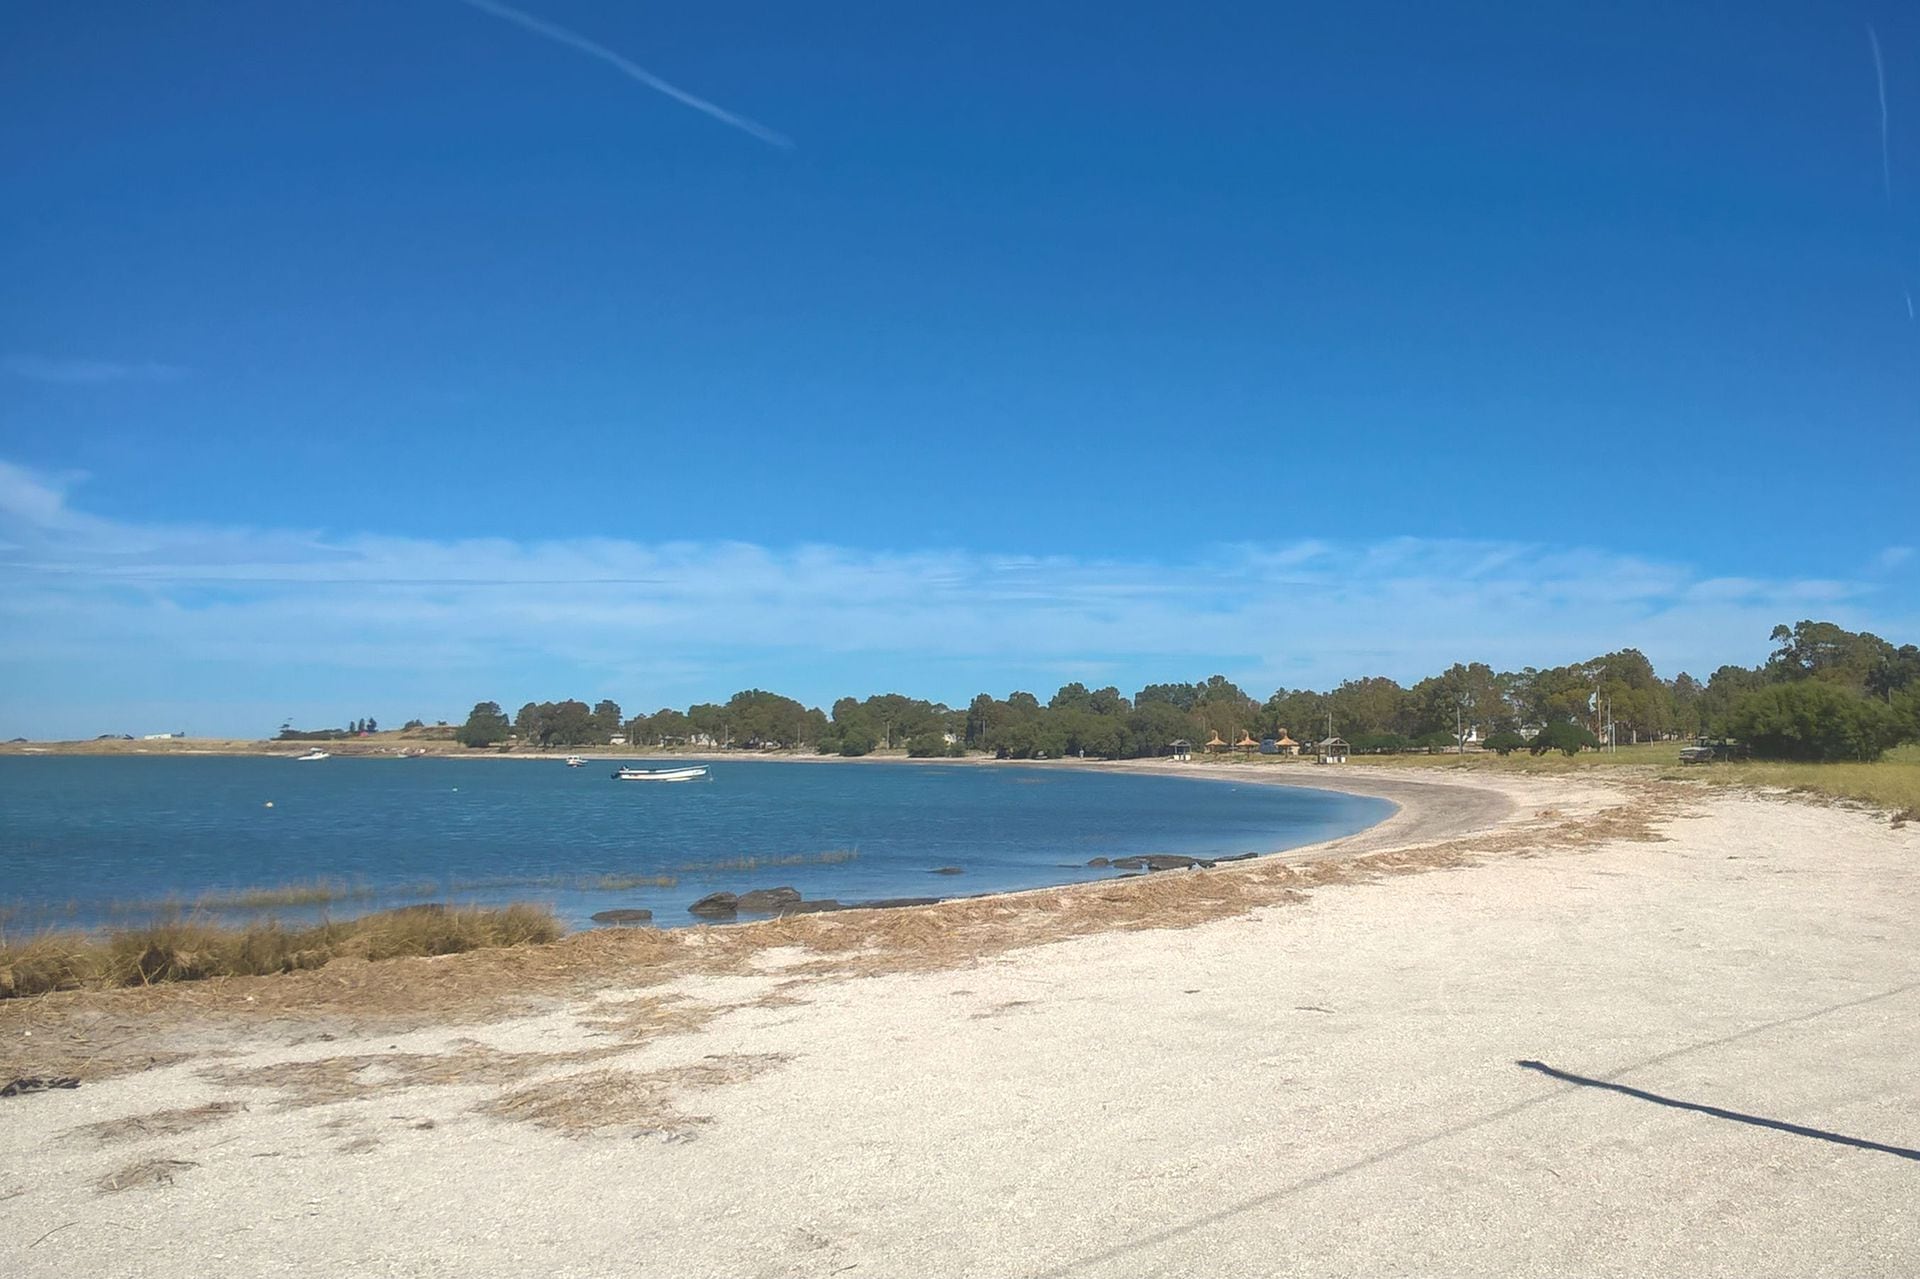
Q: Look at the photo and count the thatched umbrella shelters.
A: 3